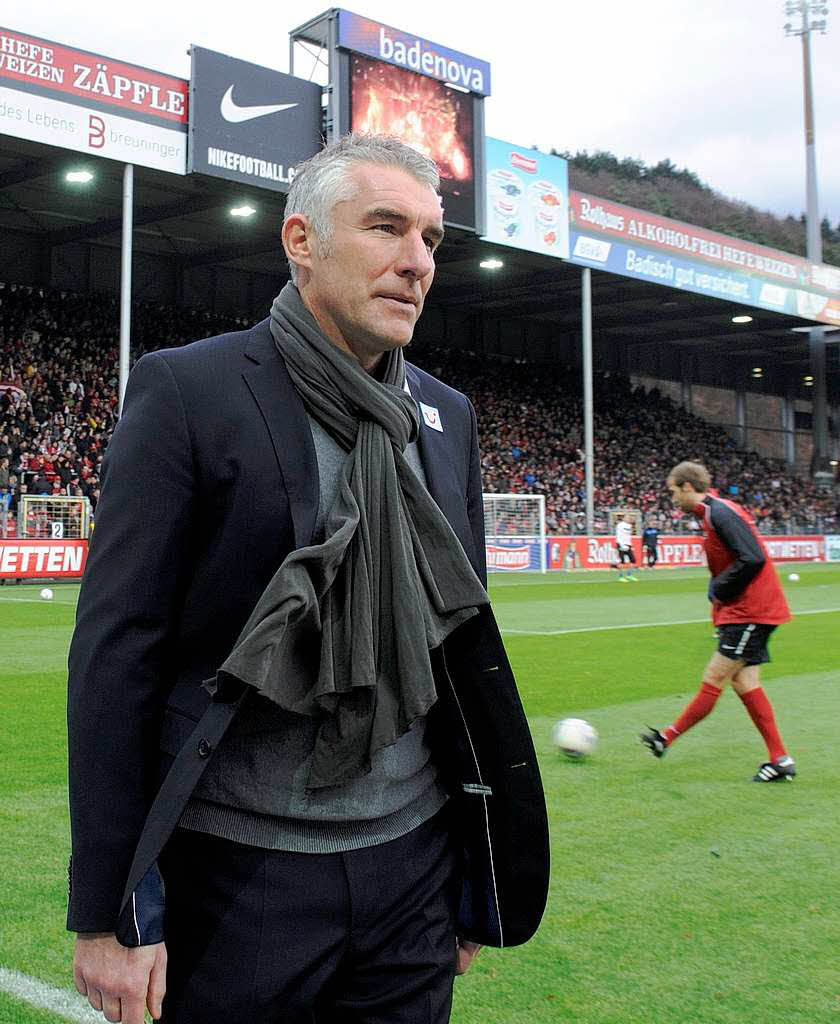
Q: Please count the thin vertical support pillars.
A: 2